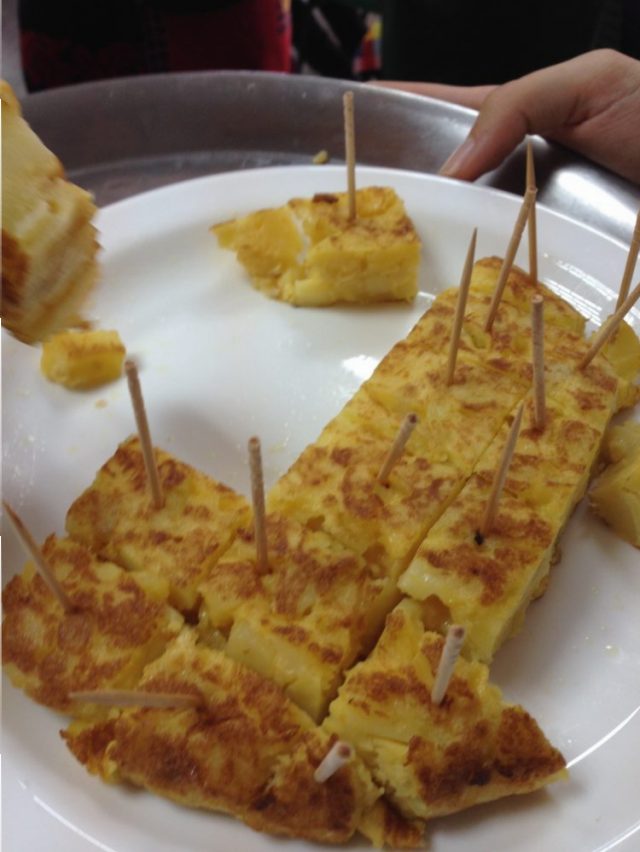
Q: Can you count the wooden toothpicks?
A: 15